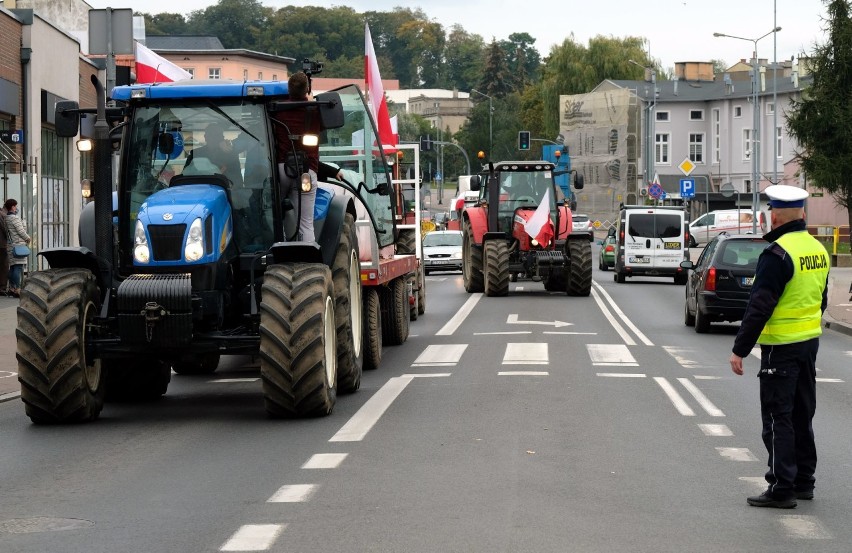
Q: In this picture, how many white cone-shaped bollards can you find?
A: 0